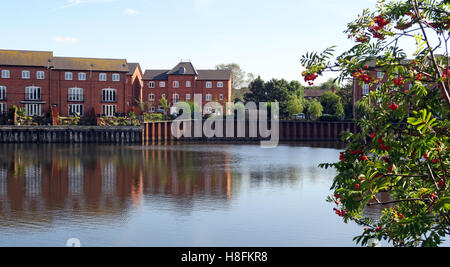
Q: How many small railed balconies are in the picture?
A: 4